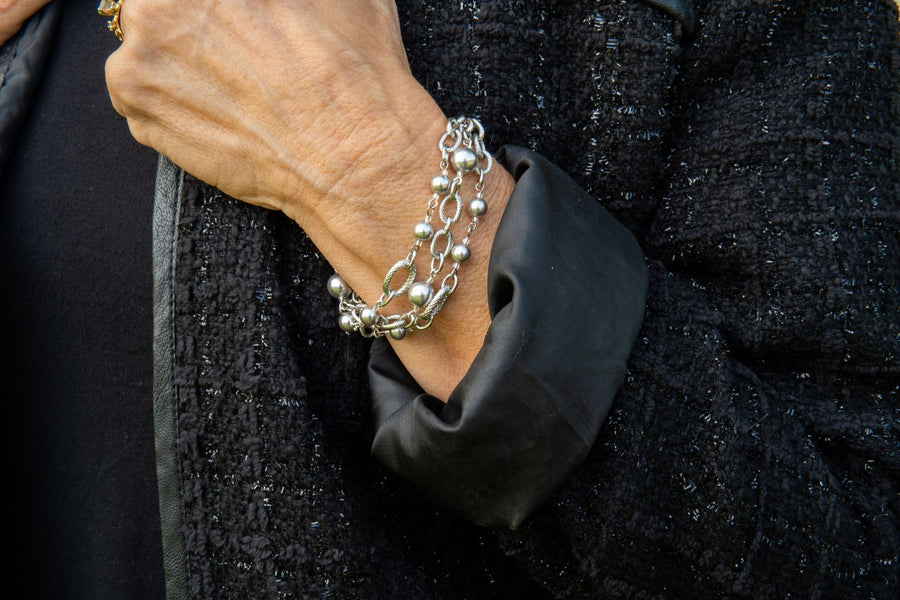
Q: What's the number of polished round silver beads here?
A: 10